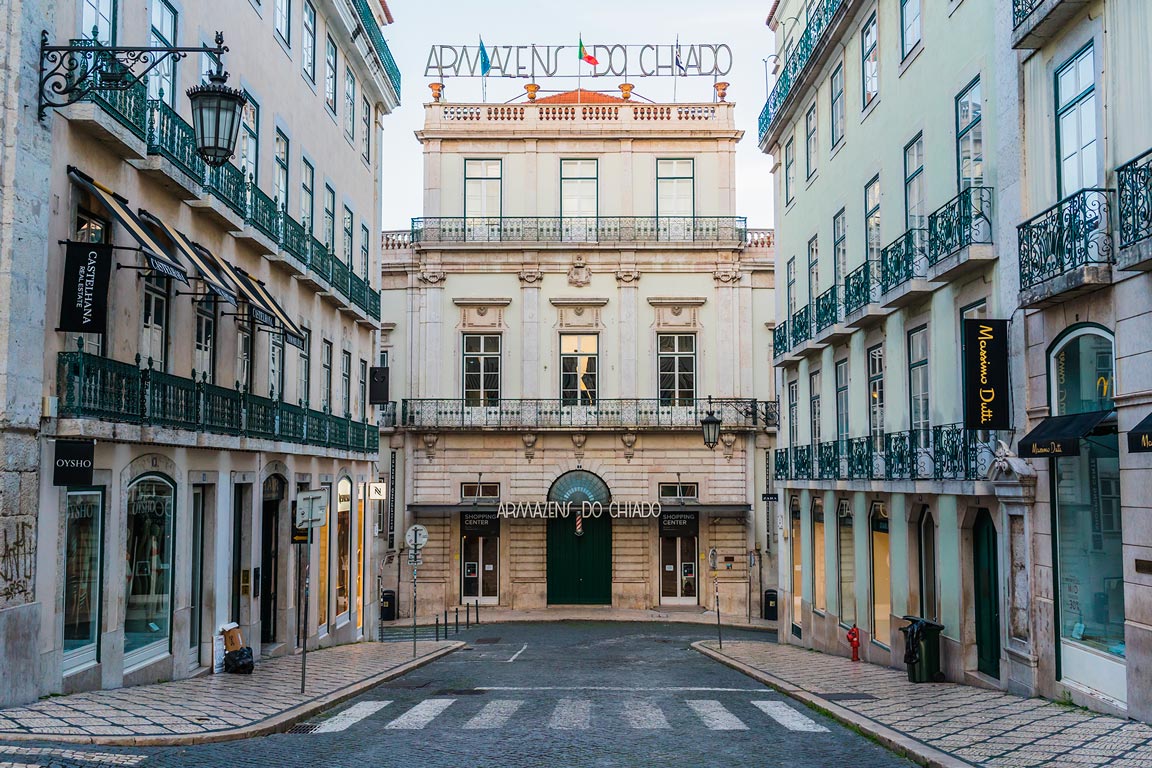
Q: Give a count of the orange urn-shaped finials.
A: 4